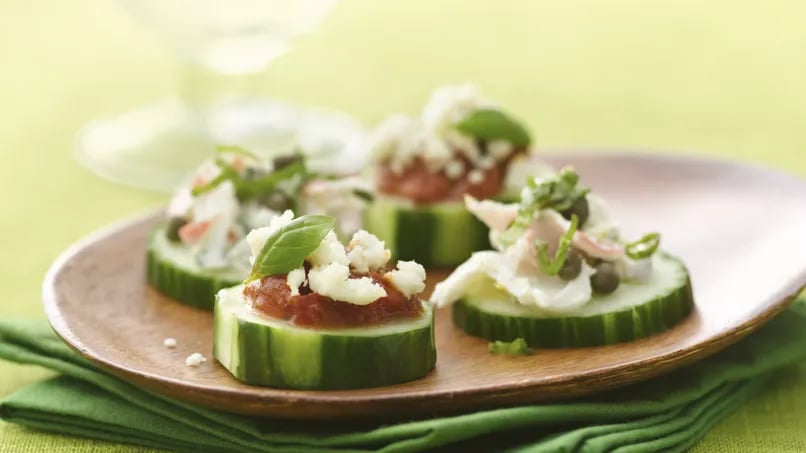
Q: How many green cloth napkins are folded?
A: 1